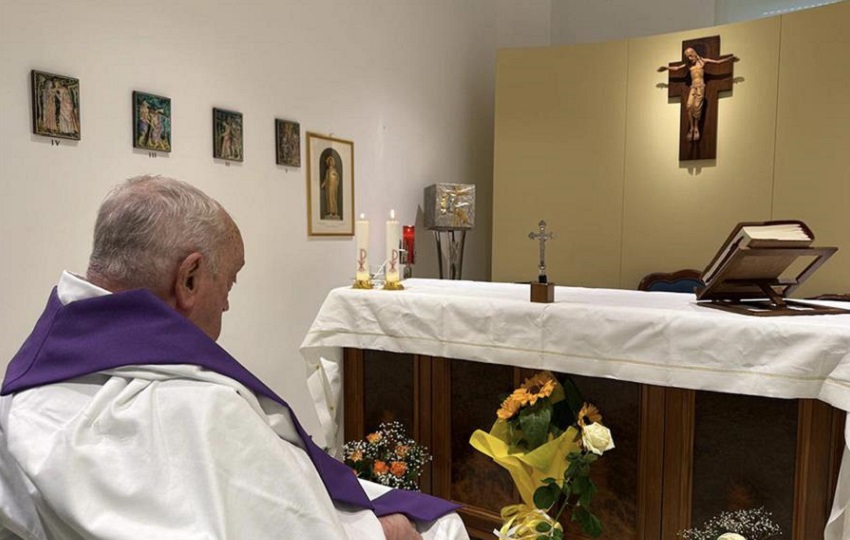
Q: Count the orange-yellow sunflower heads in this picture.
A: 3